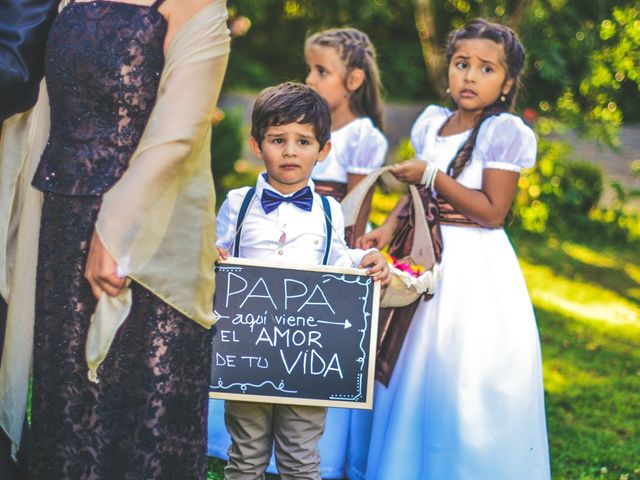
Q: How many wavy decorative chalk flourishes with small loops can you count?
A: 2